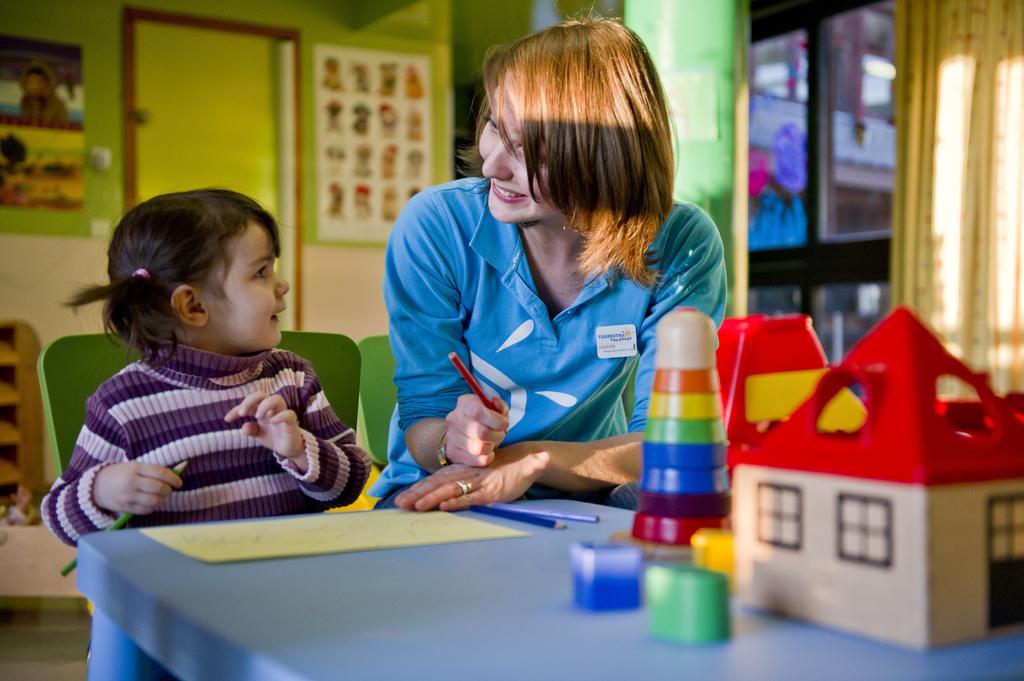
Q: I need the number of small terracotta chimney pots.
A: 0